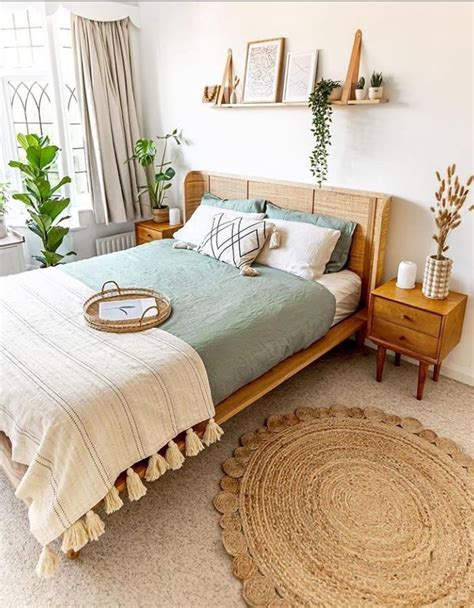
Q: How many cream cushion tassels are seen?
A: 3